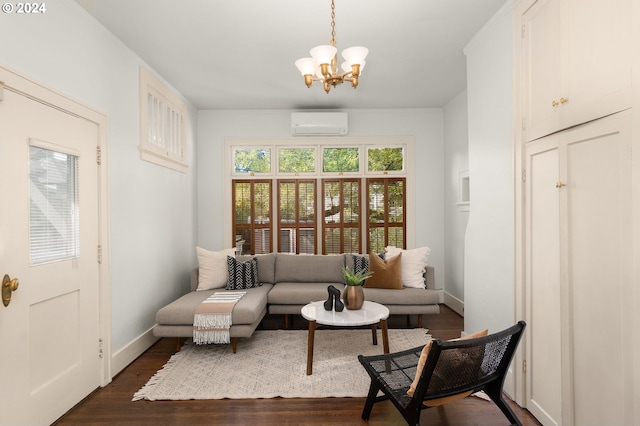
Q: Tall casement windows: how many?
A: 4